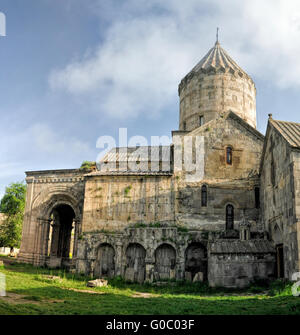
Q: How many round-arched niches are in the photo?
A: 4